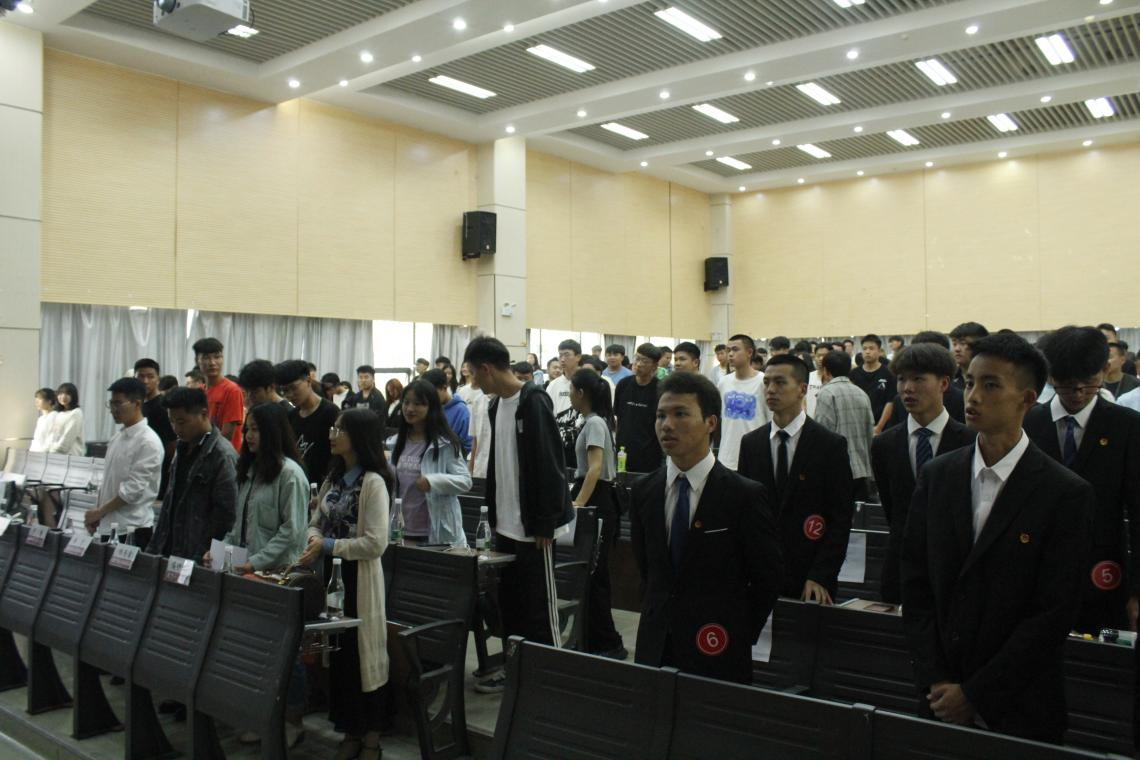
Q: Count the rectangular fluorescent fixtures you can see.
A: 15